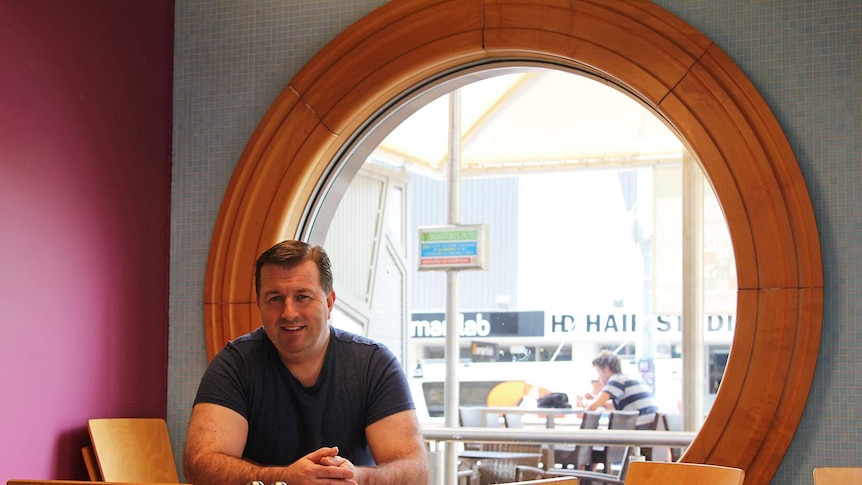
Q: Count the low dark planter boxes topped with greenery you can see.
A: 0